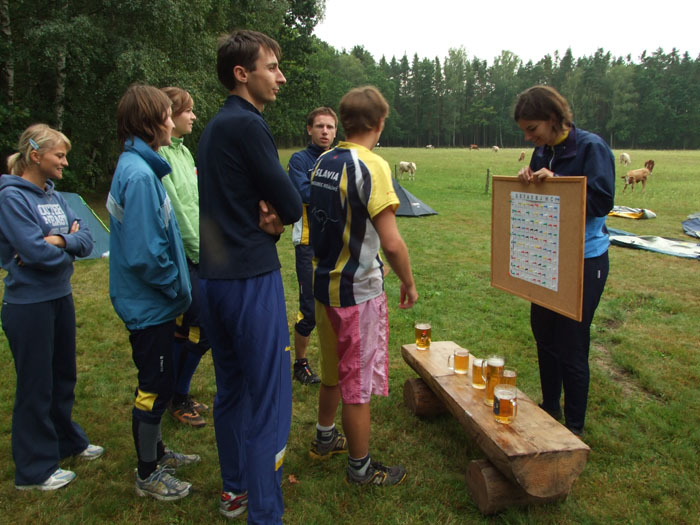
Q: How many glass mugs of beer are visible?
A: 6